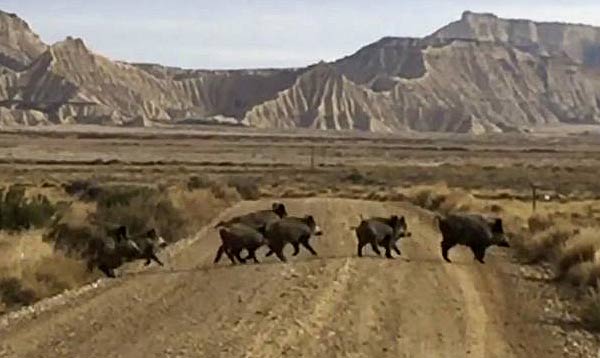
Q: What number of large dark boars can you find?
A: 7